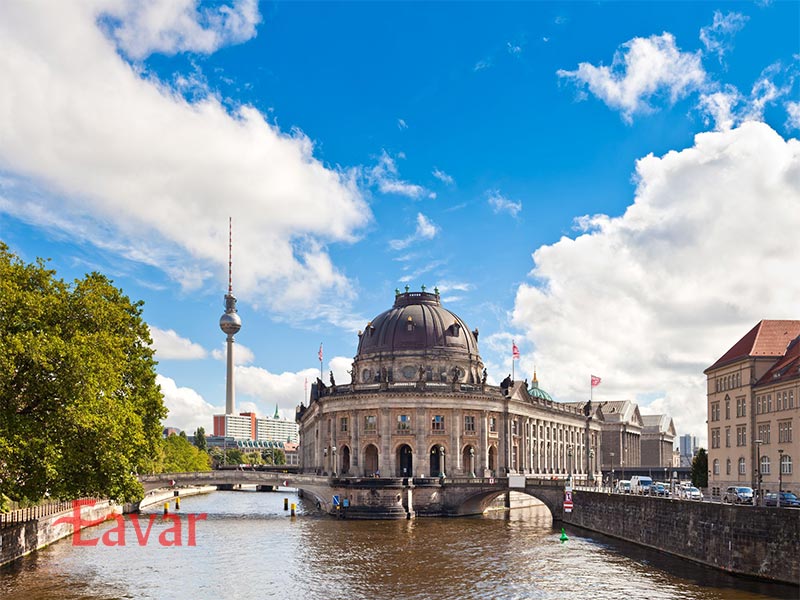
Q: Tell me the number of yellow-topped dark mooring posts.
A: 4